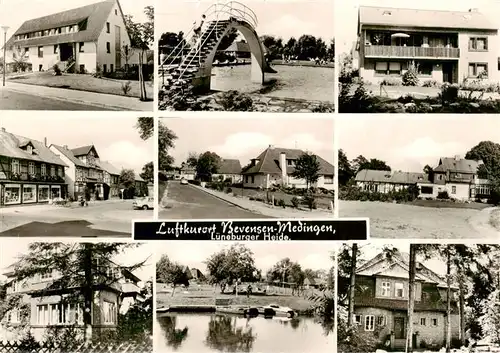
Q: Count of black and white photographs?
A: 9